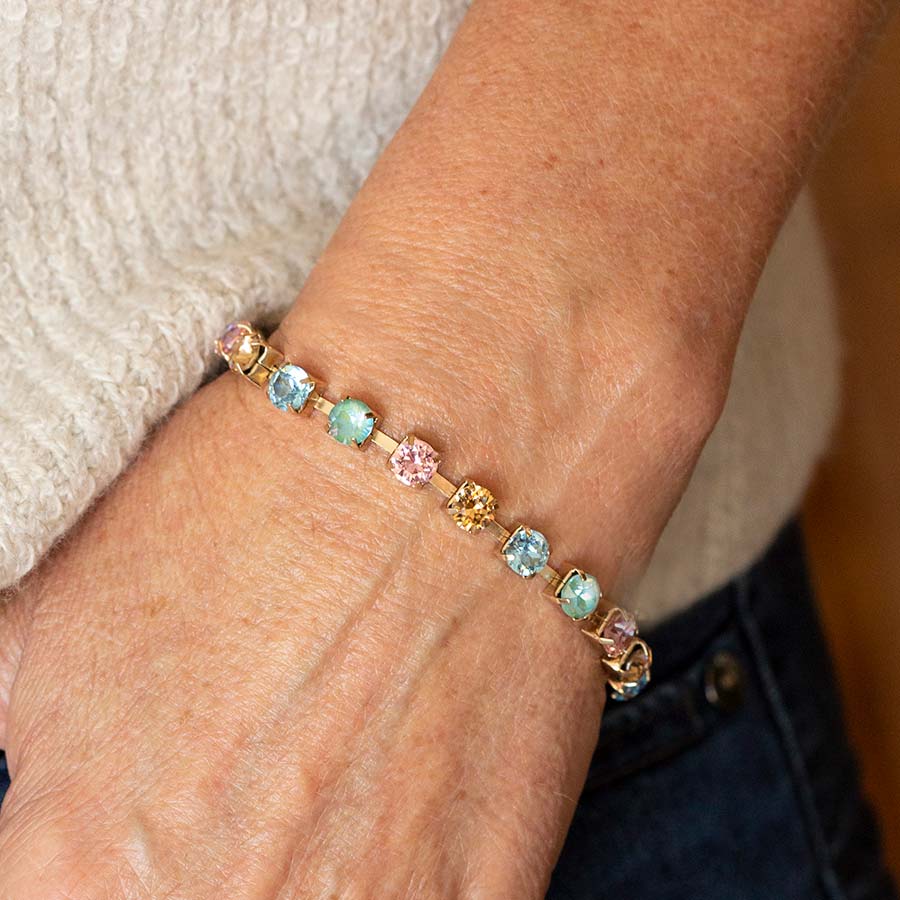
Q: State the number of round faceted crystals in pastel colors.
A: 11